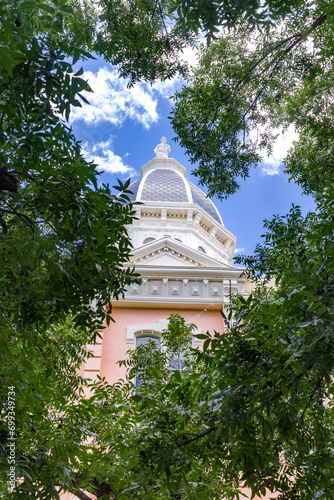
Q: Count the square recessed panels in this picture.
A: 5